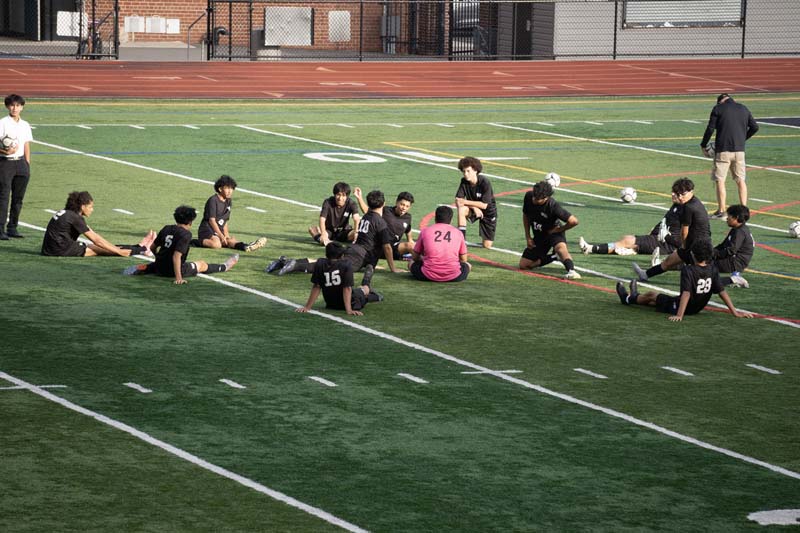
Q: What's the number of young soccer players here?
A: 14